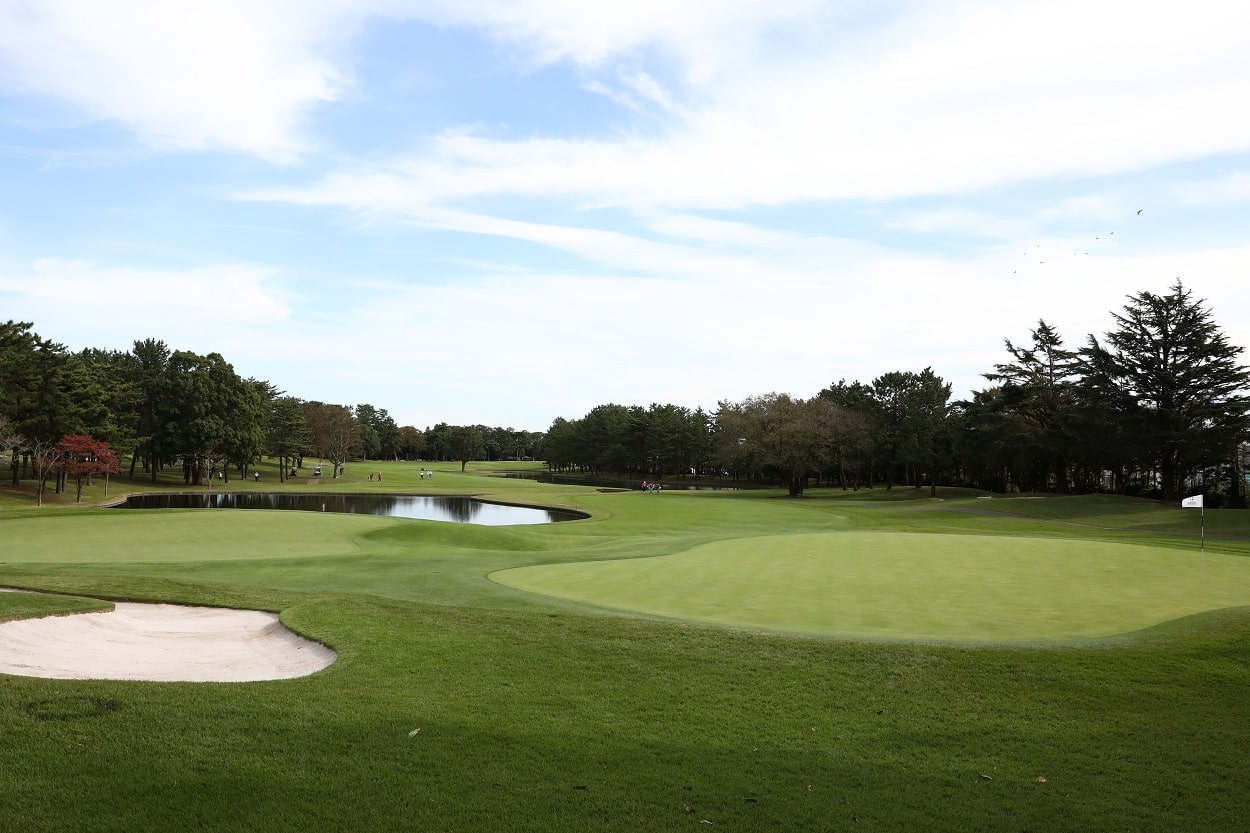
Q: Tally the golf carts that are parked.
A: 1